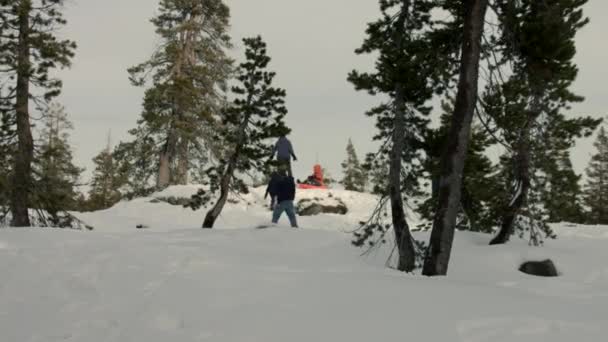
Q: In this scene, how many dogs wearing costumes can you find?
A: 0